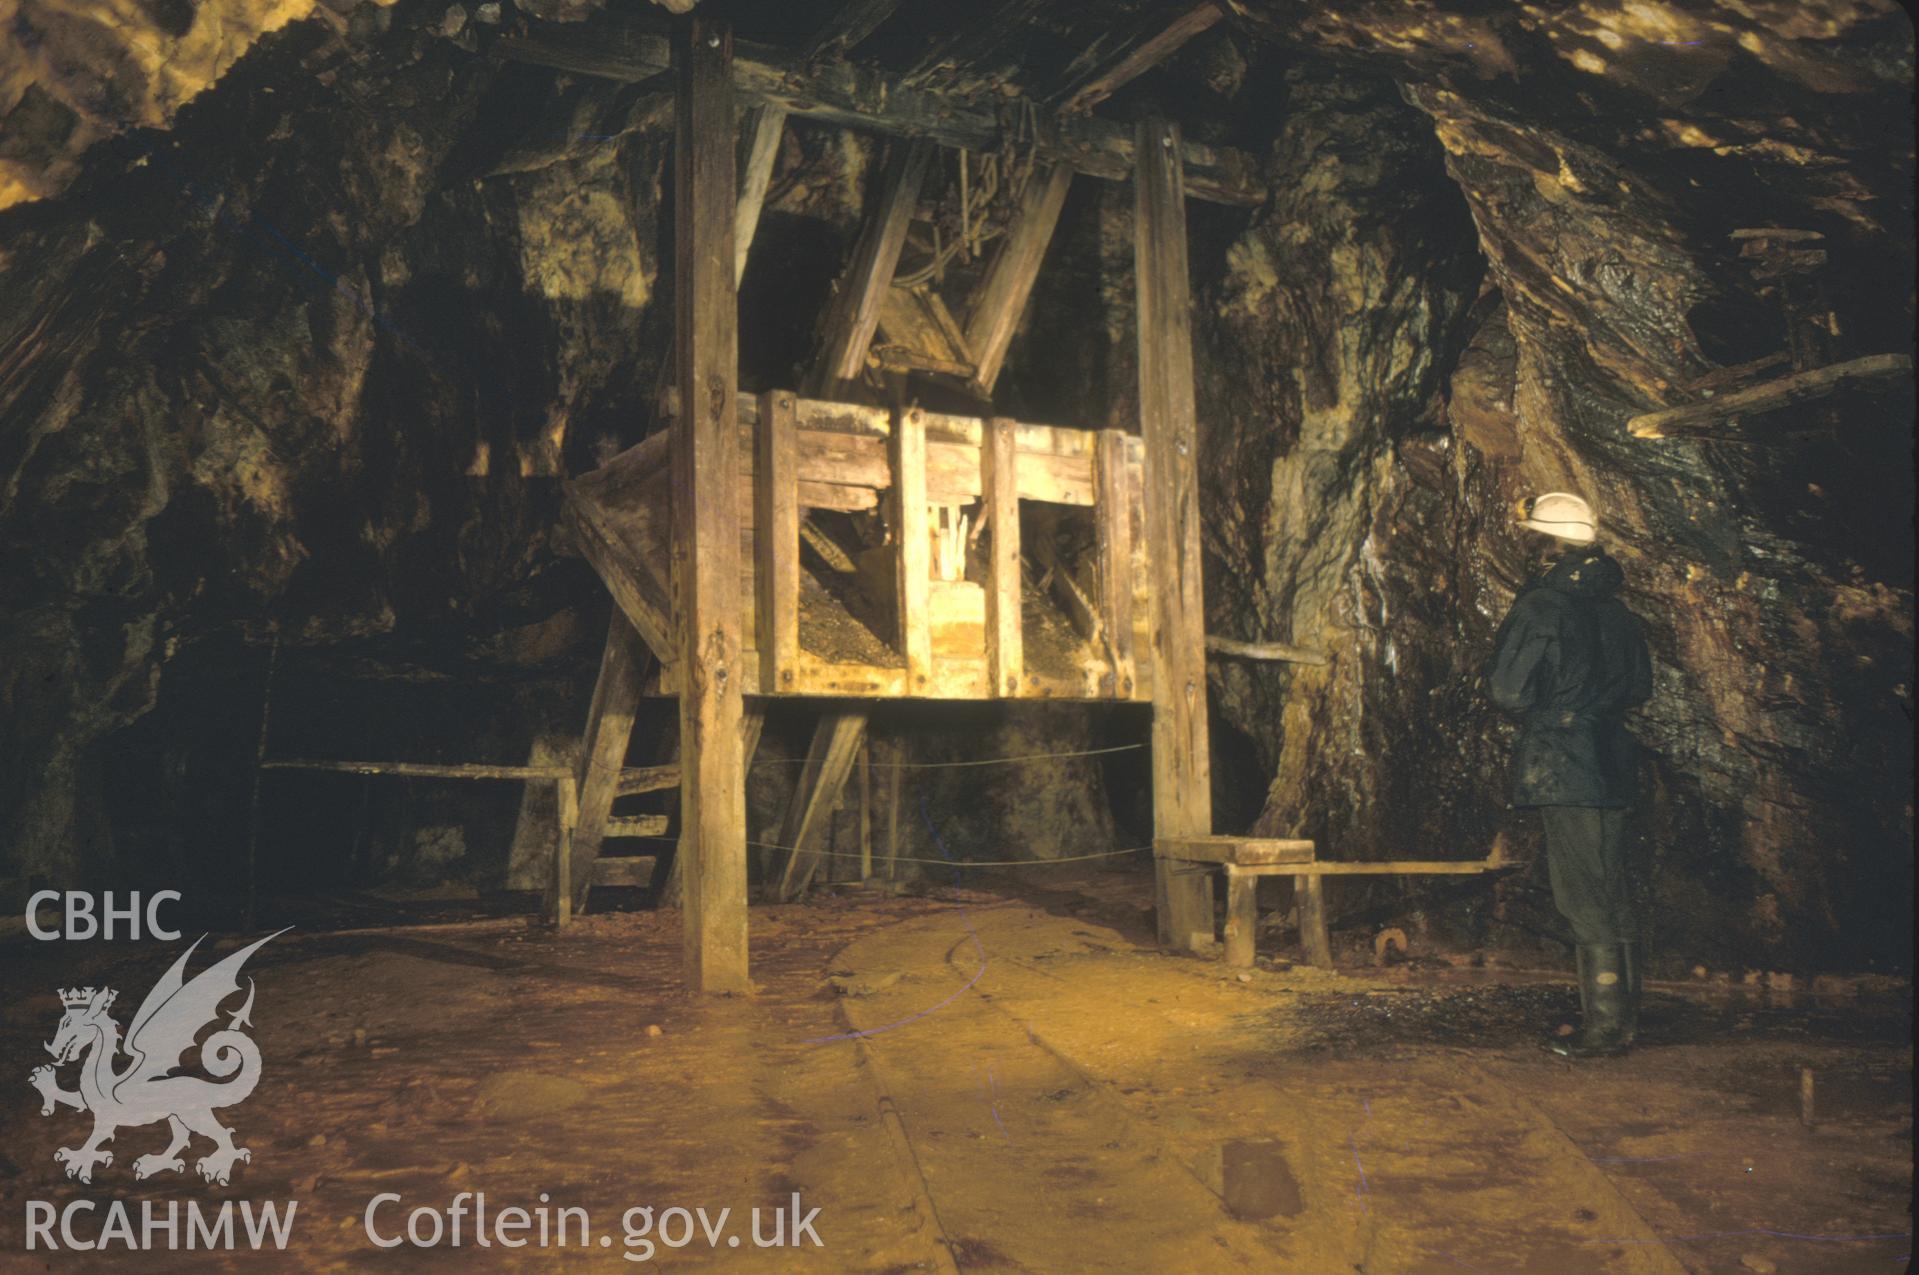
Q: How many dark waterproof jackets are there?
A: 1